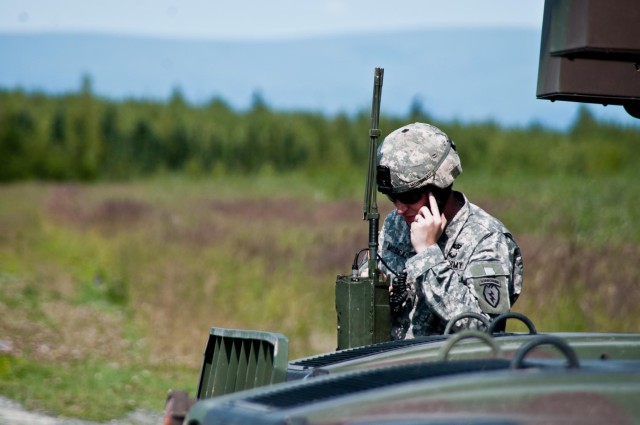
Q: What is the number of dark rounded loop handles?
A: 4